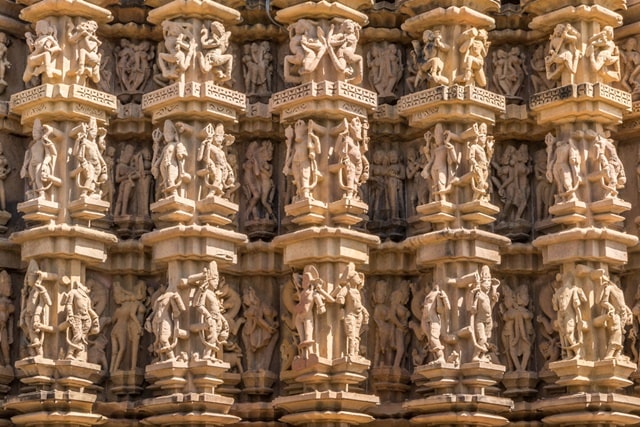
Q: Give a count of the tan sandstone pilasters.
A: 5